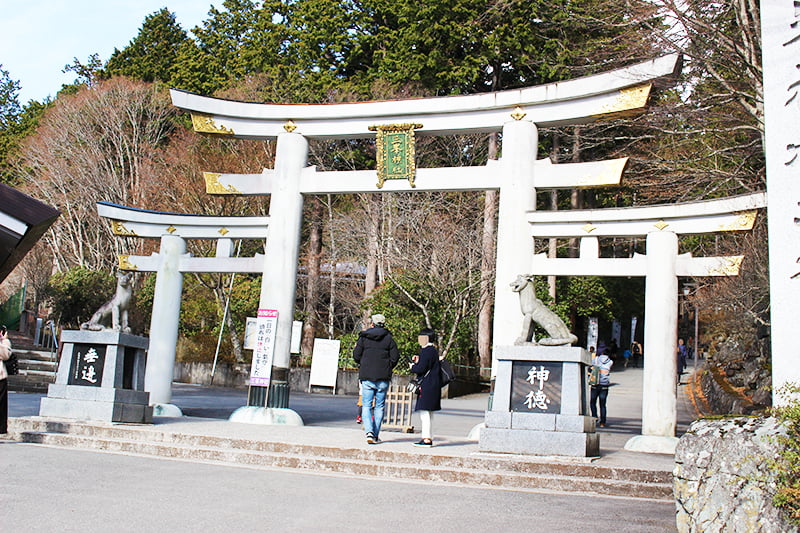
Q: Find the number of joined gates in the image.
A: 3